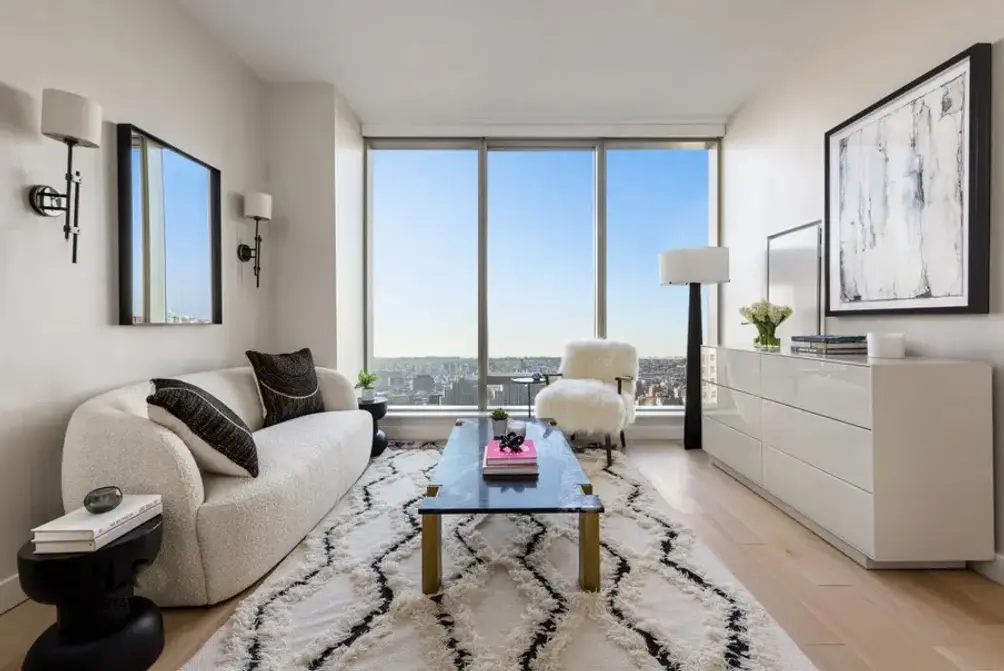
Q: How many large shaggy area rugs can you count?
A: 1